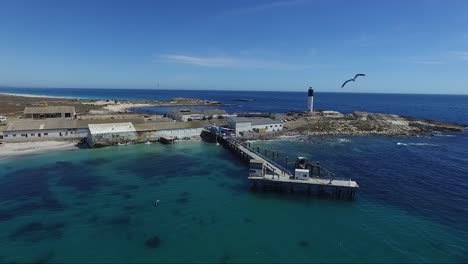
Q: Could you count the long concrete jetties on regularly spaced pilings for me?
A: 1